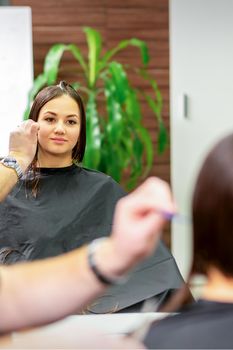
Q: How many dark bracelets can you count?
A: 1